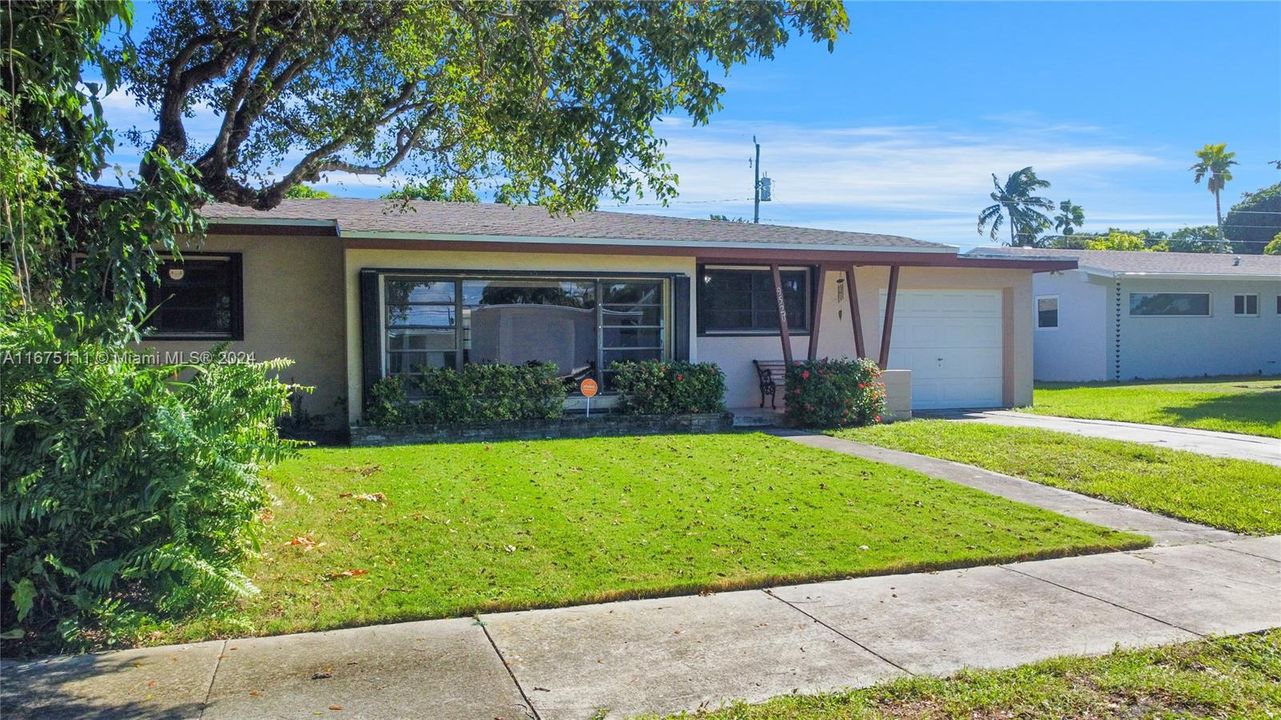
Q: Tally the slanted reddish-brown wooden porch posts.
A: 4